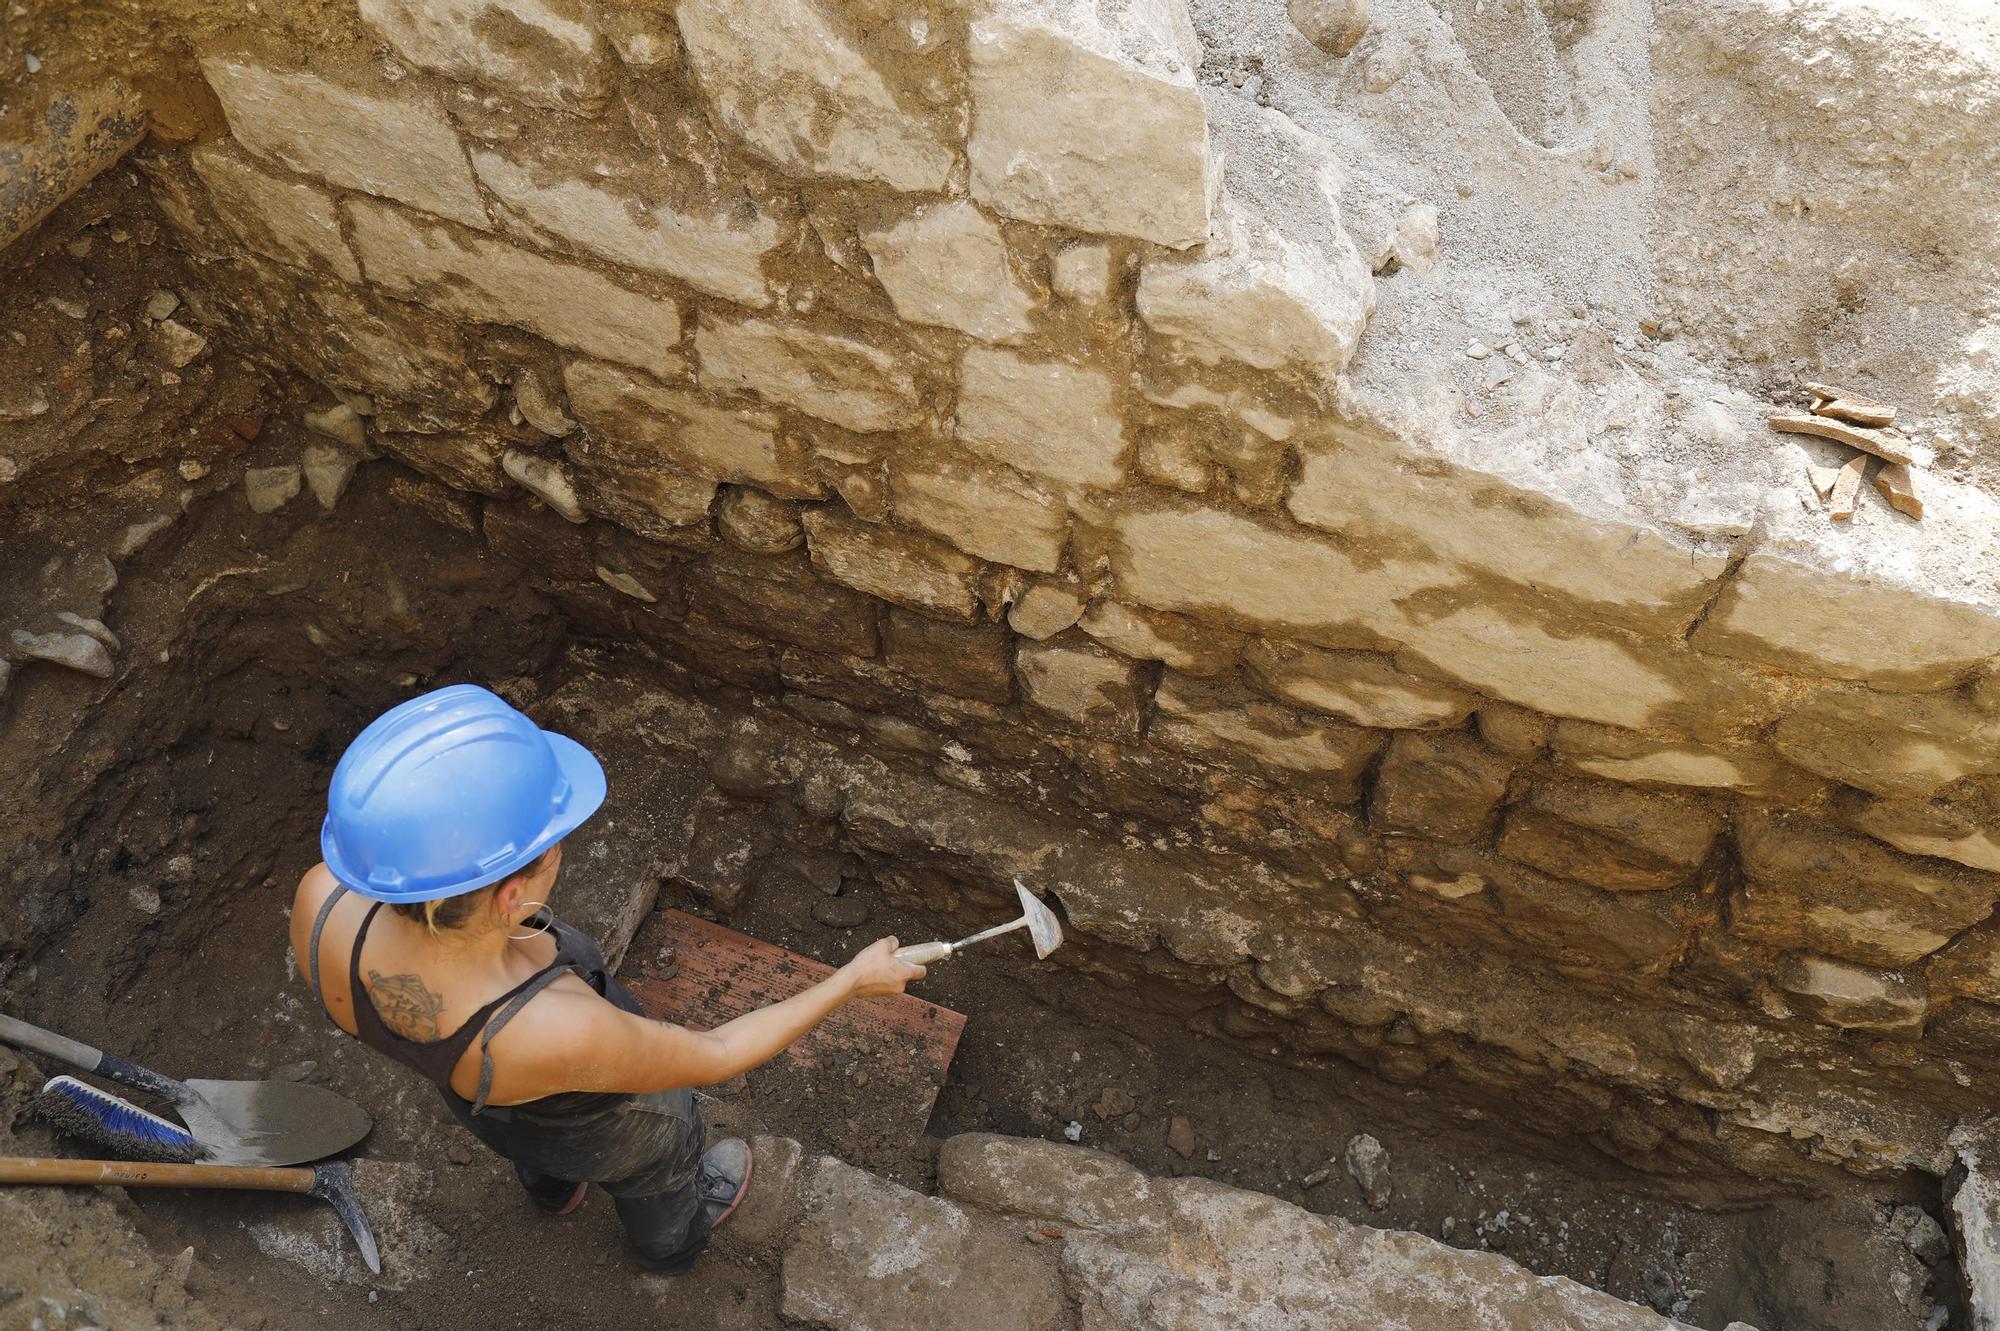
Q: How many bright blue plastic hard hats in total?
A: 1